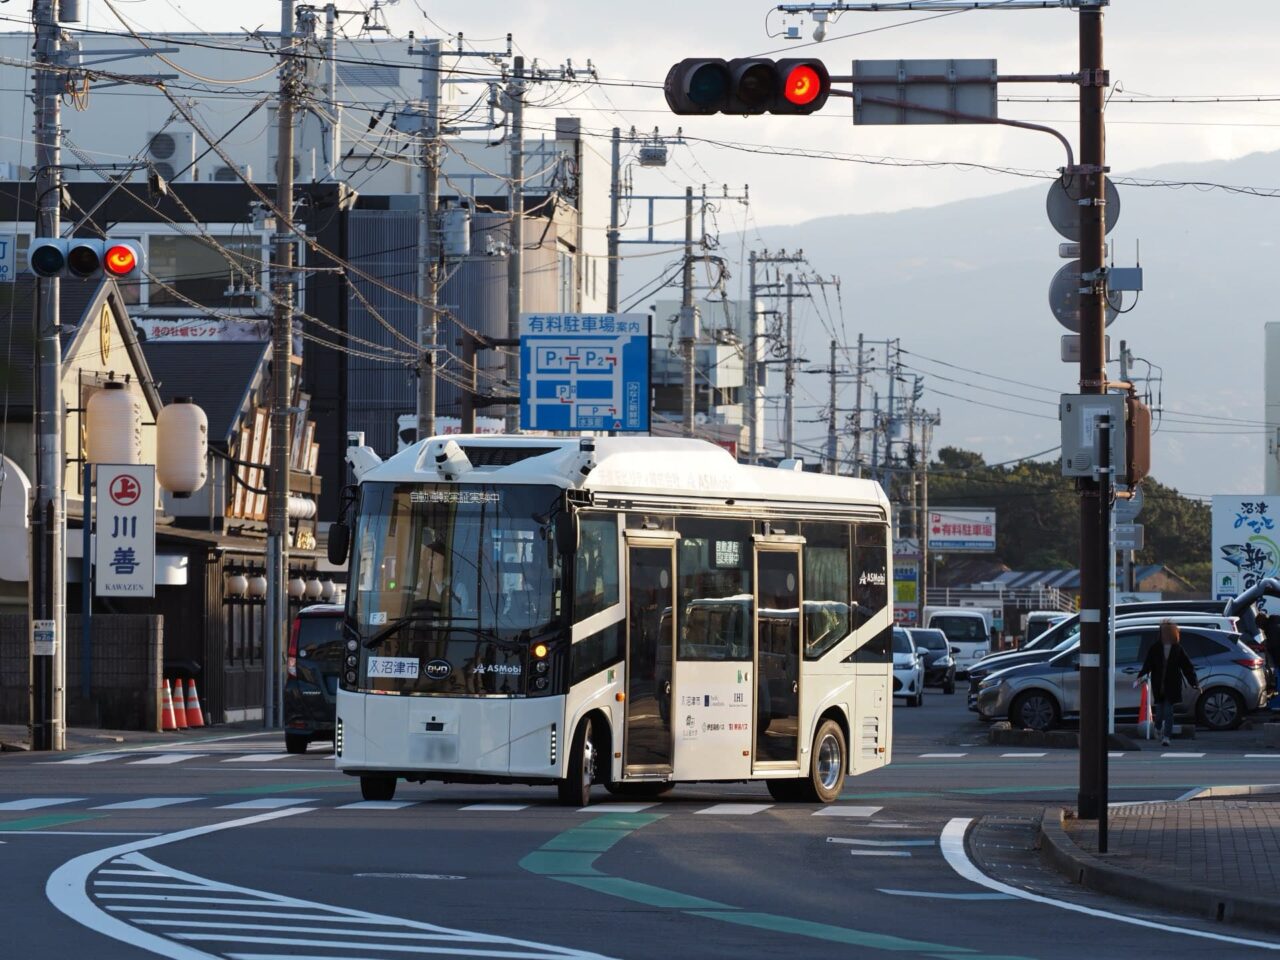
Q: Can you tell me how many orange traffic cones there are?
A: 4